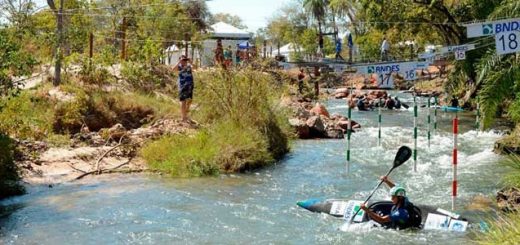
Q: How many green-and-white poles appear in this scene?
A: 6